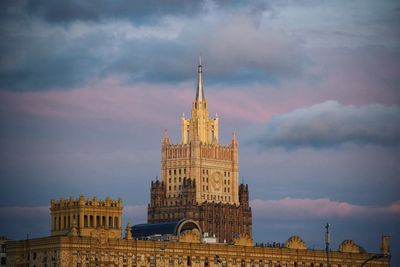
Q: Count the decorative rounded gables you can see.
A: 4